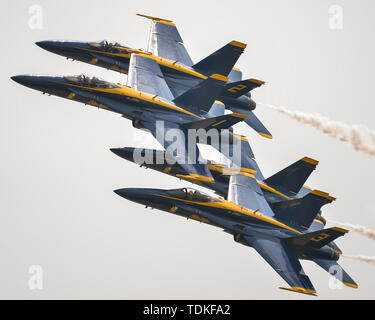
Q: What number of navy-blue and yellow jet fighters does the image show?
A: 4